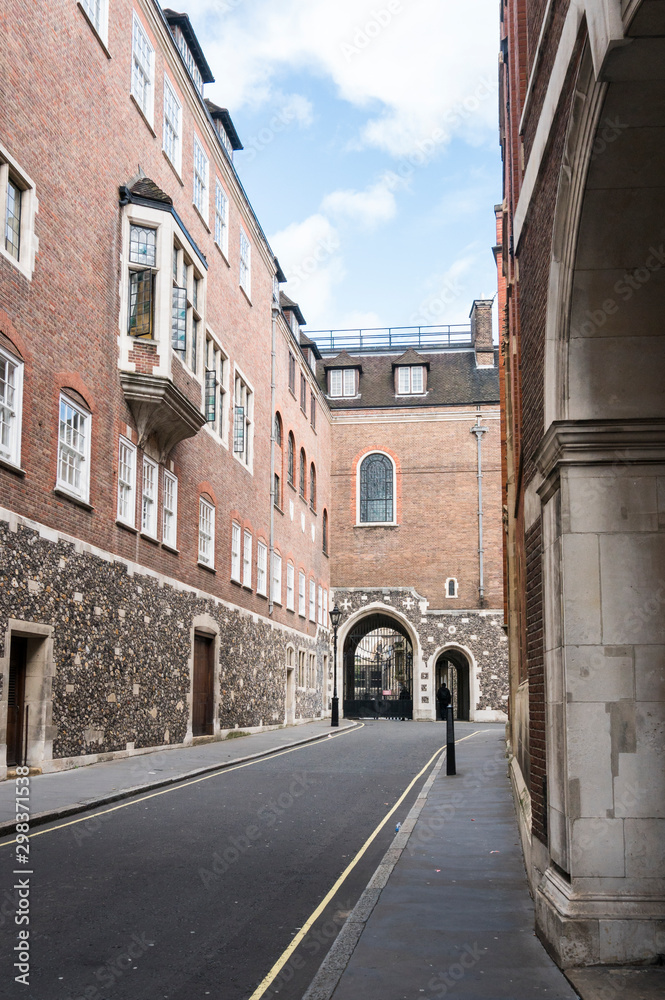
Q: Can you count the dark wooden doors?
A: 2